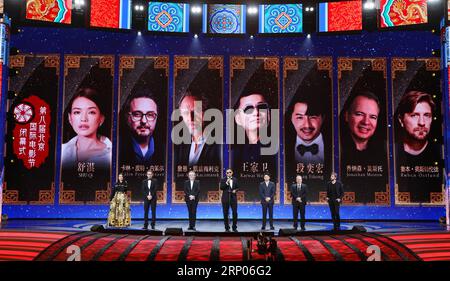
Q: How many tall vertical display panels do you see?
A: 8